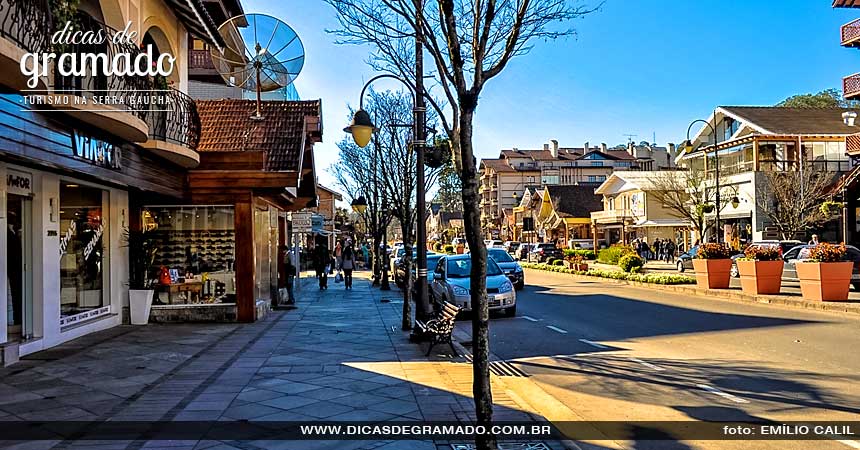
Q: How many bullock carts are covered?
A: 0